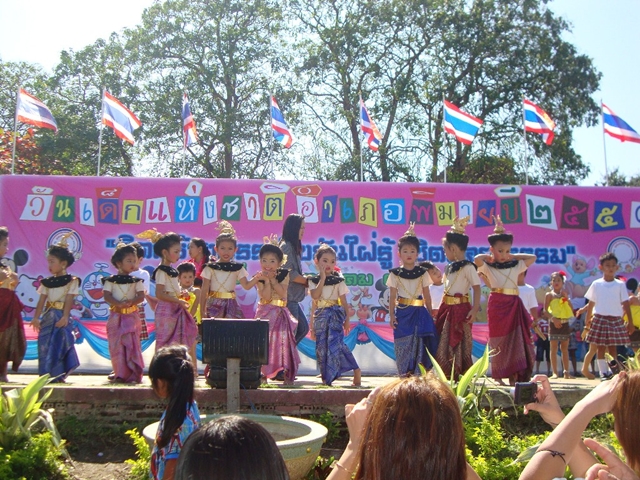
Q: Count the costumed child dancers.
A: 10